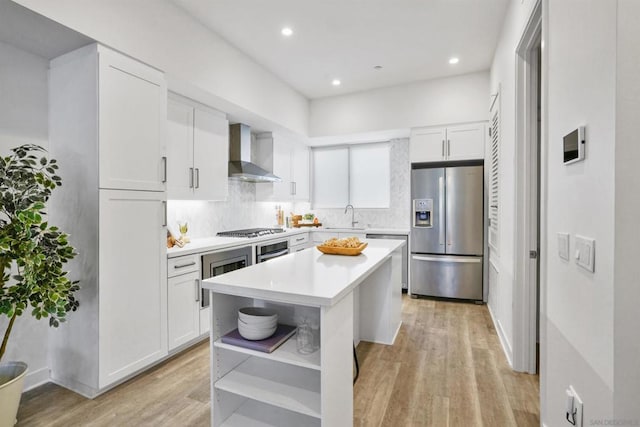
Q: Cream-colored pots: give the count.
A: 1